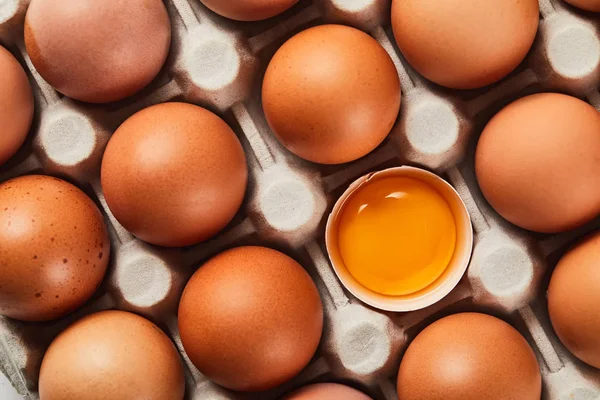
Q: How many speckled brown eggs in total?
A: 1